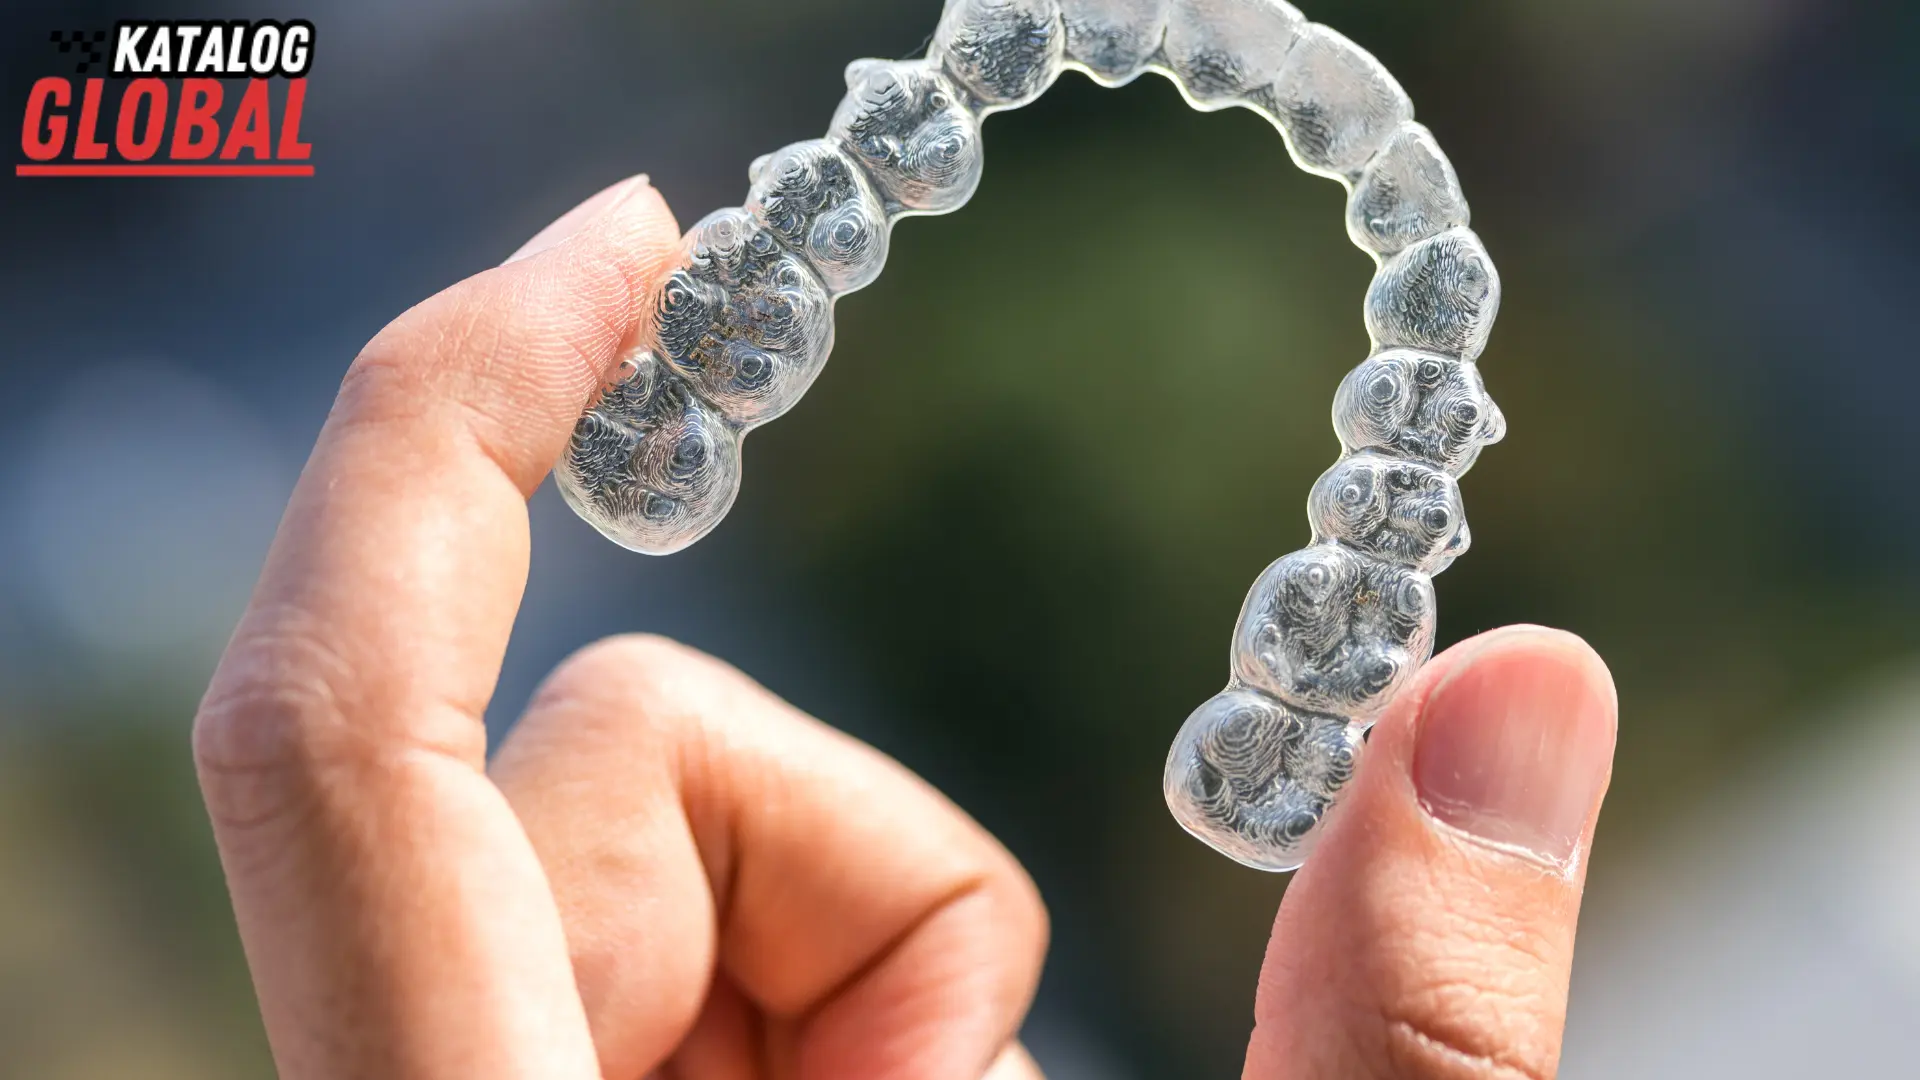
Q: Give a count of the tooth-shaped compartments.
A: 14